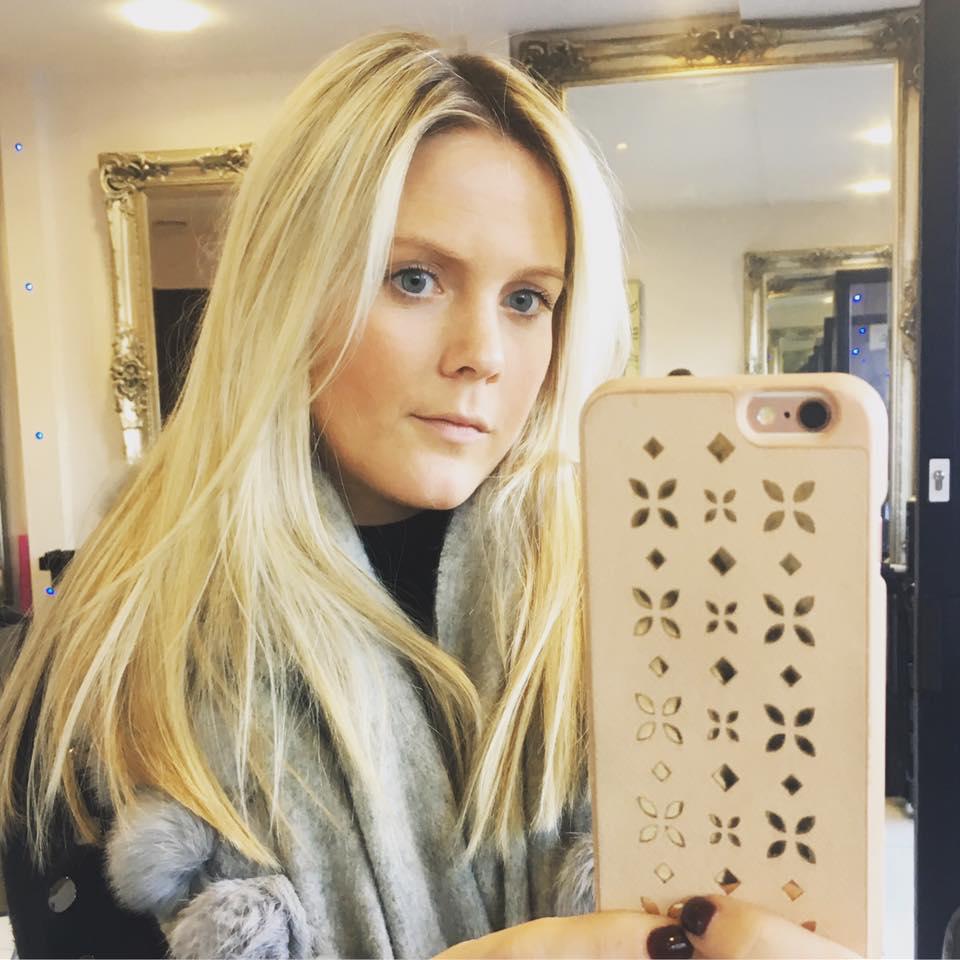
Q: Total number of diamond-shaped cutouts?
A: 14